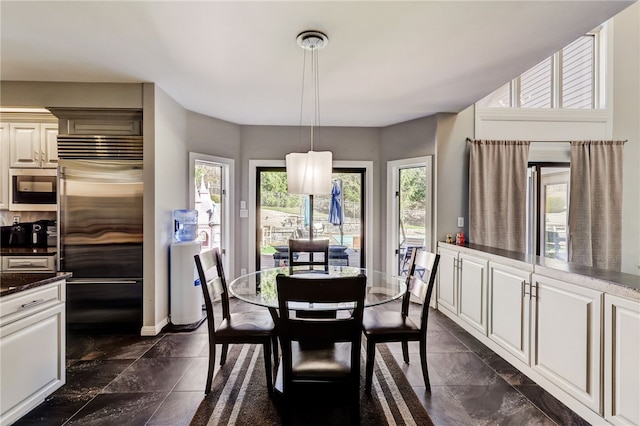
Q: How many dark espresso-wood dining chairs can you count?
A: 4